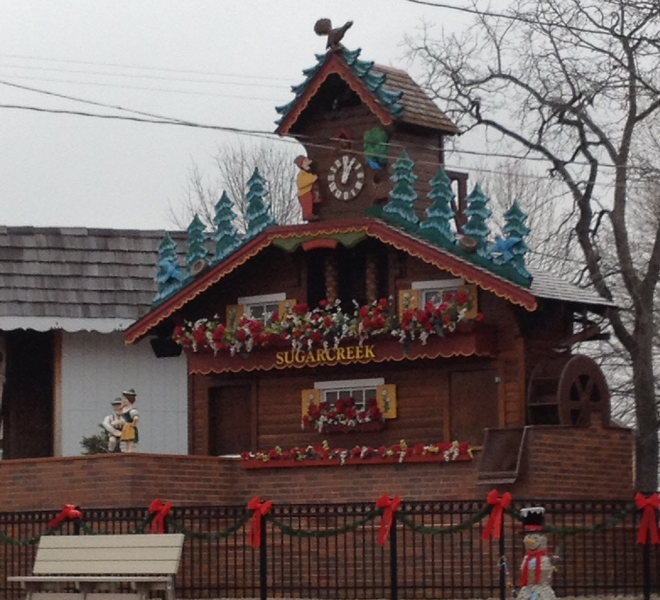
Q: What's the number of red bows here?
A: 6